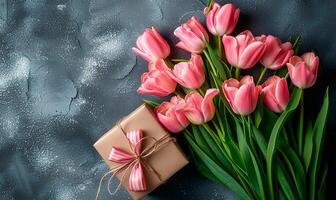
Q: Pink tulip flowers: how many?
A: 12